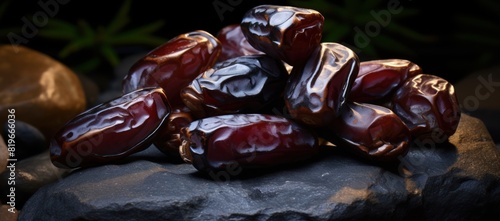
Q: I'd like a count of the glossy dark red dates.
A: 11